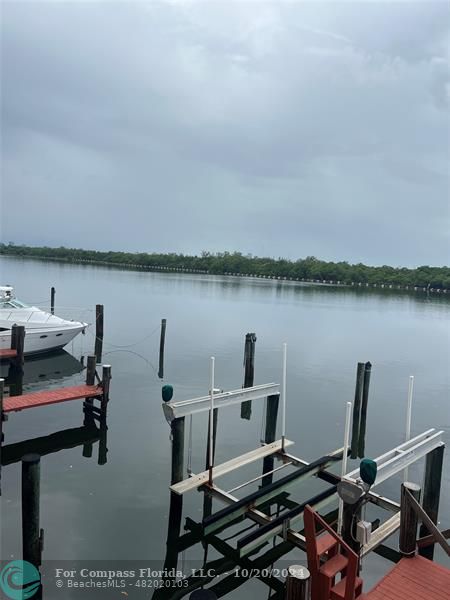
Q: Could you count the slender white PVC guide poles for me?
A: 4